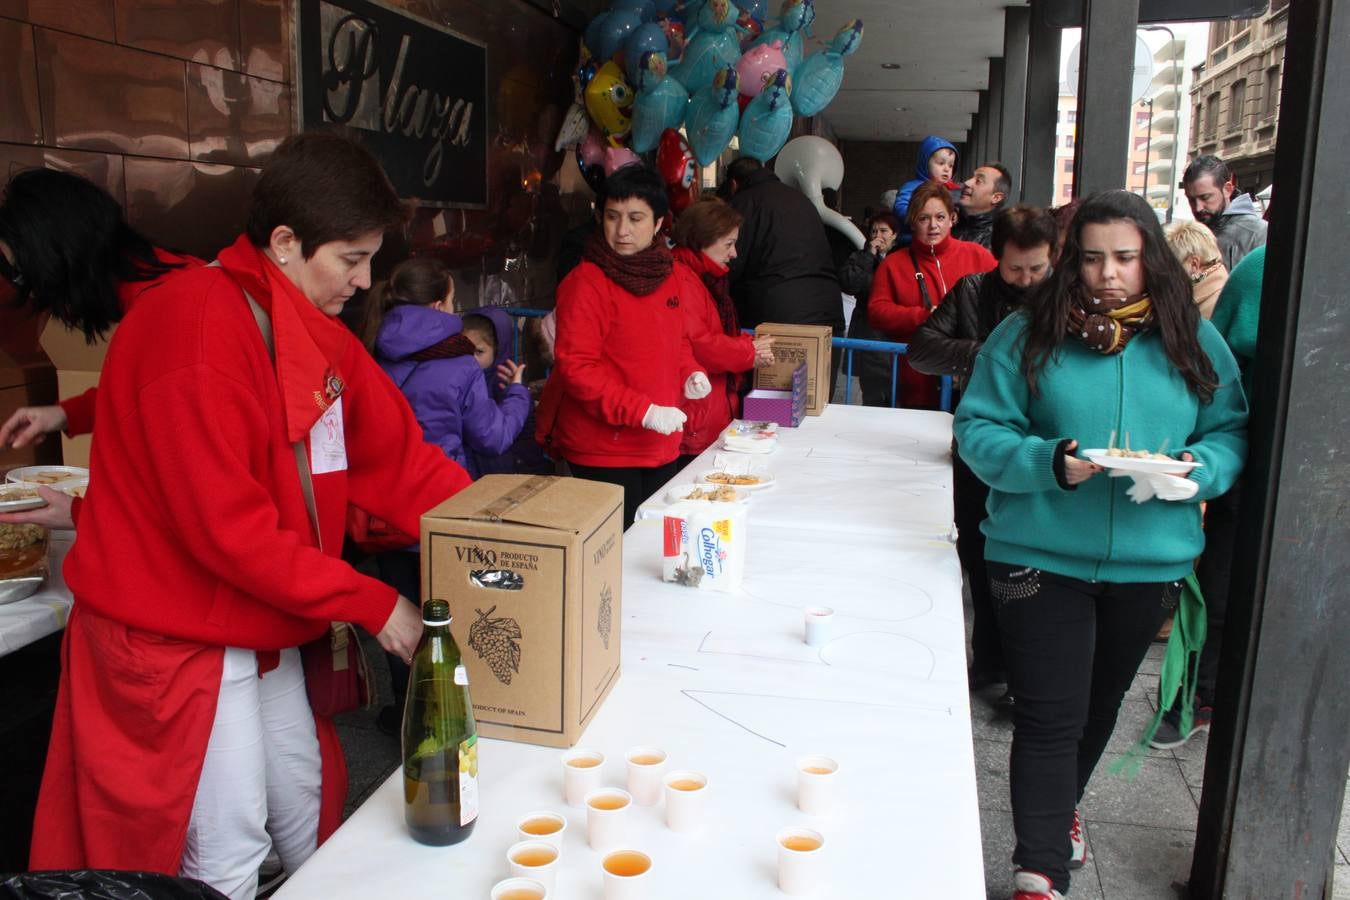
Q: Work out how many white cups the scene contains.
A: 11